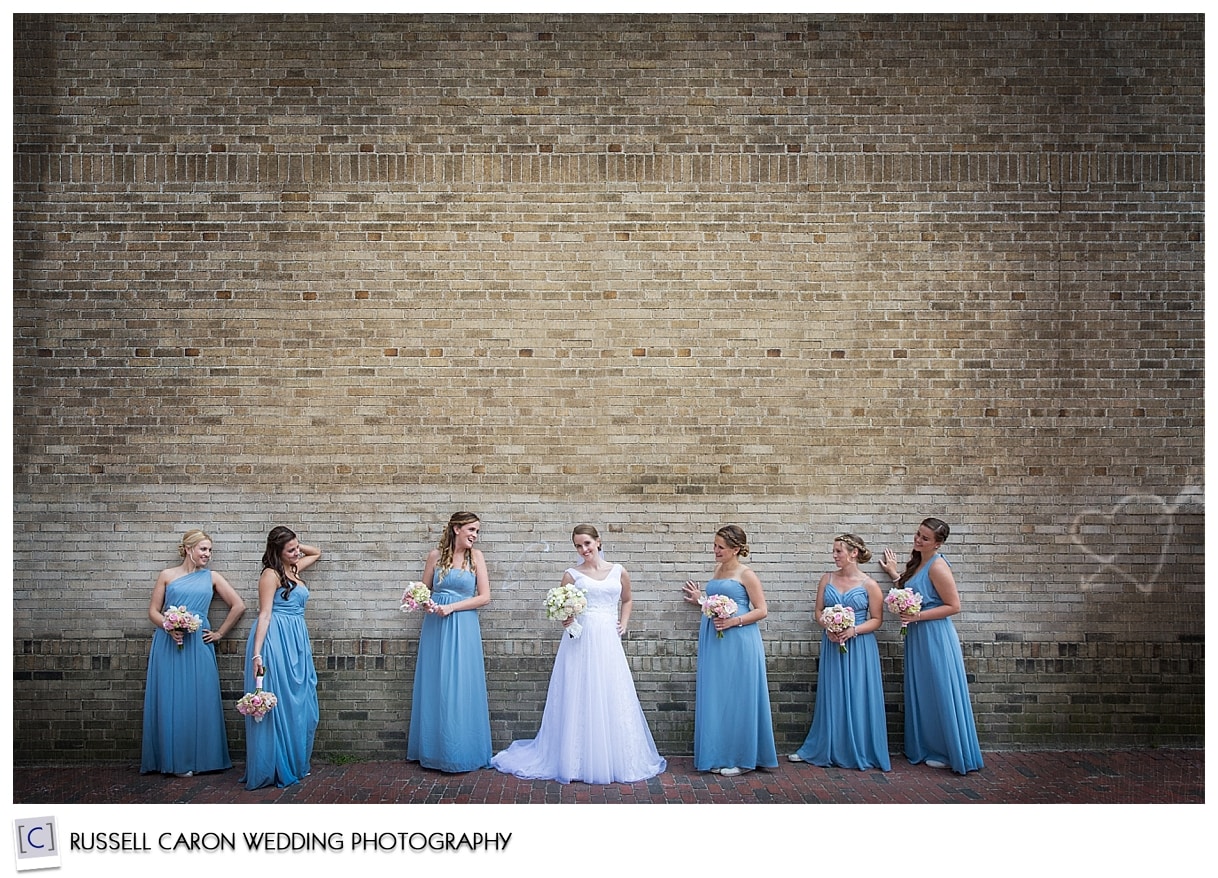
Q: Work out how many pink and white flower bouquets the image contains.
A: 6